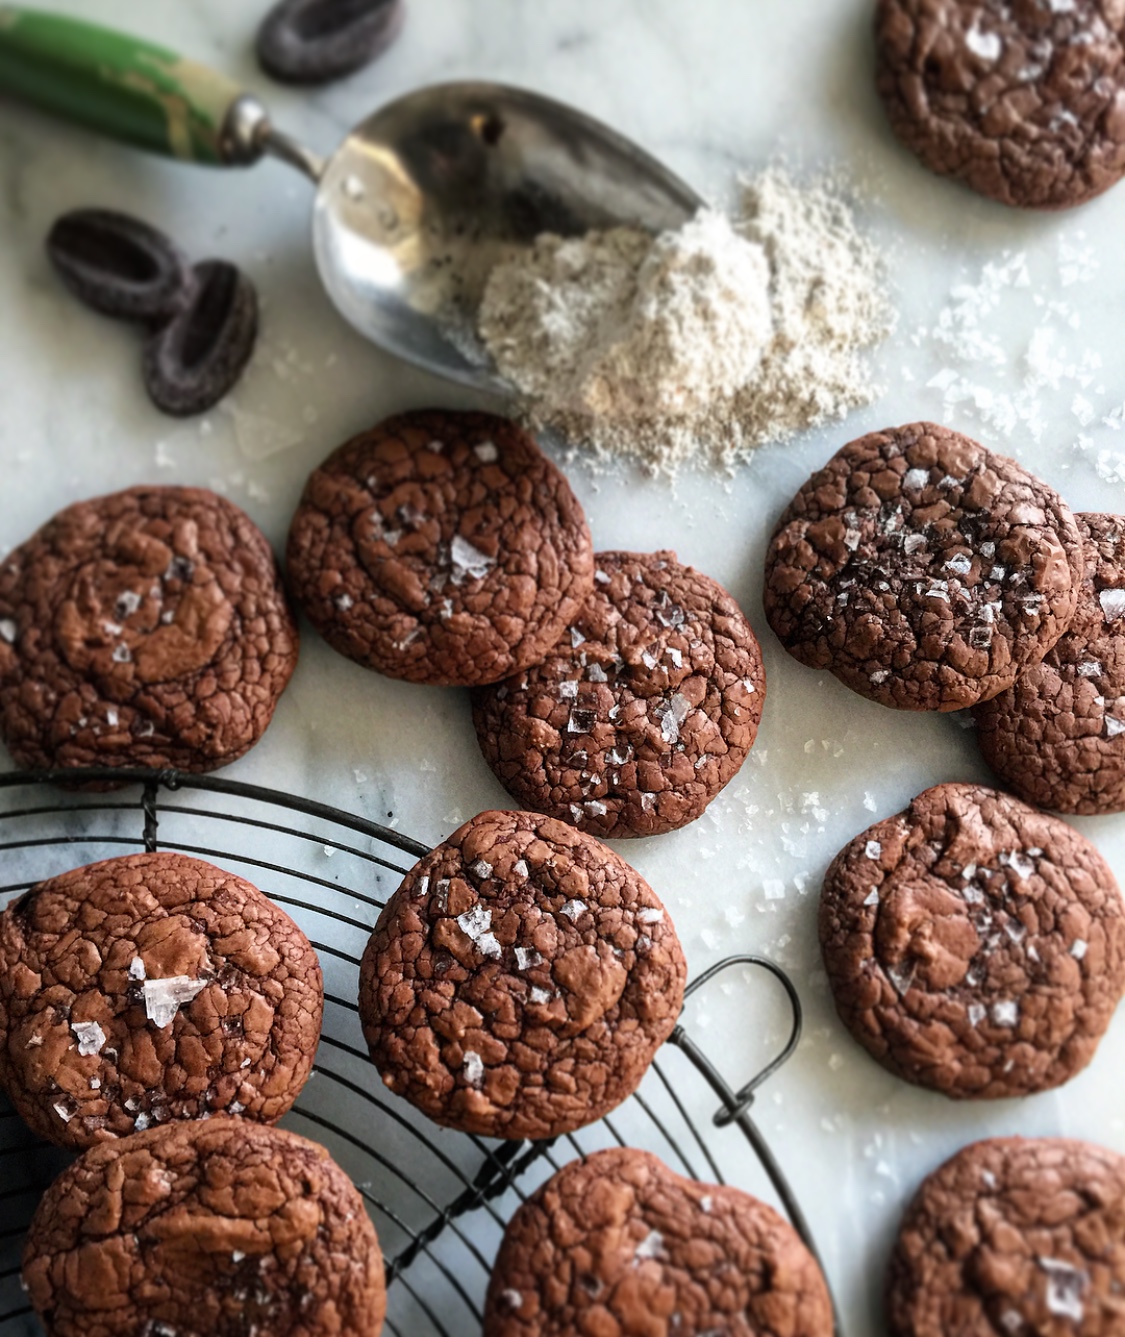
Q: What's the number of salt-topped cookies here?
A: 12